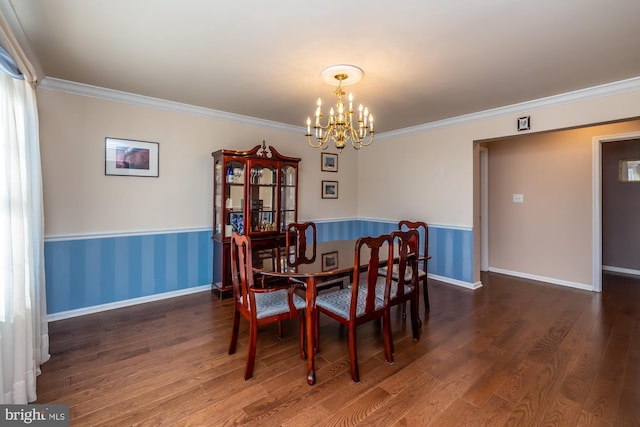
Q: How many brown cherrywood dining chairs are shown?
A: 5